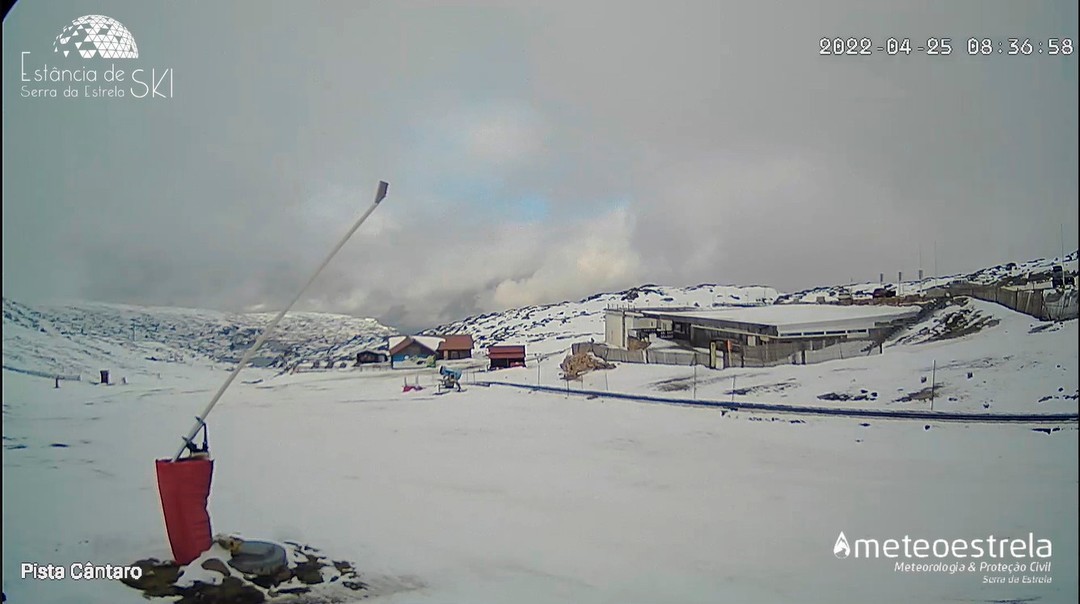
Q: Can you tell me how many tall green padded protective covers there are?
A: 0